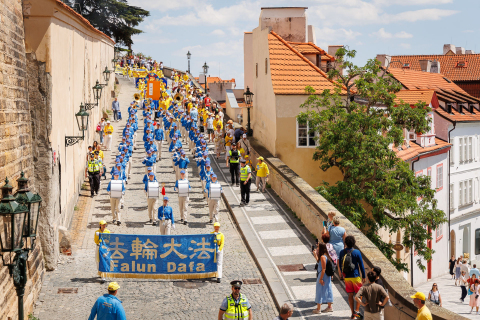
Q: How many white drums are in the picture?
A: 4